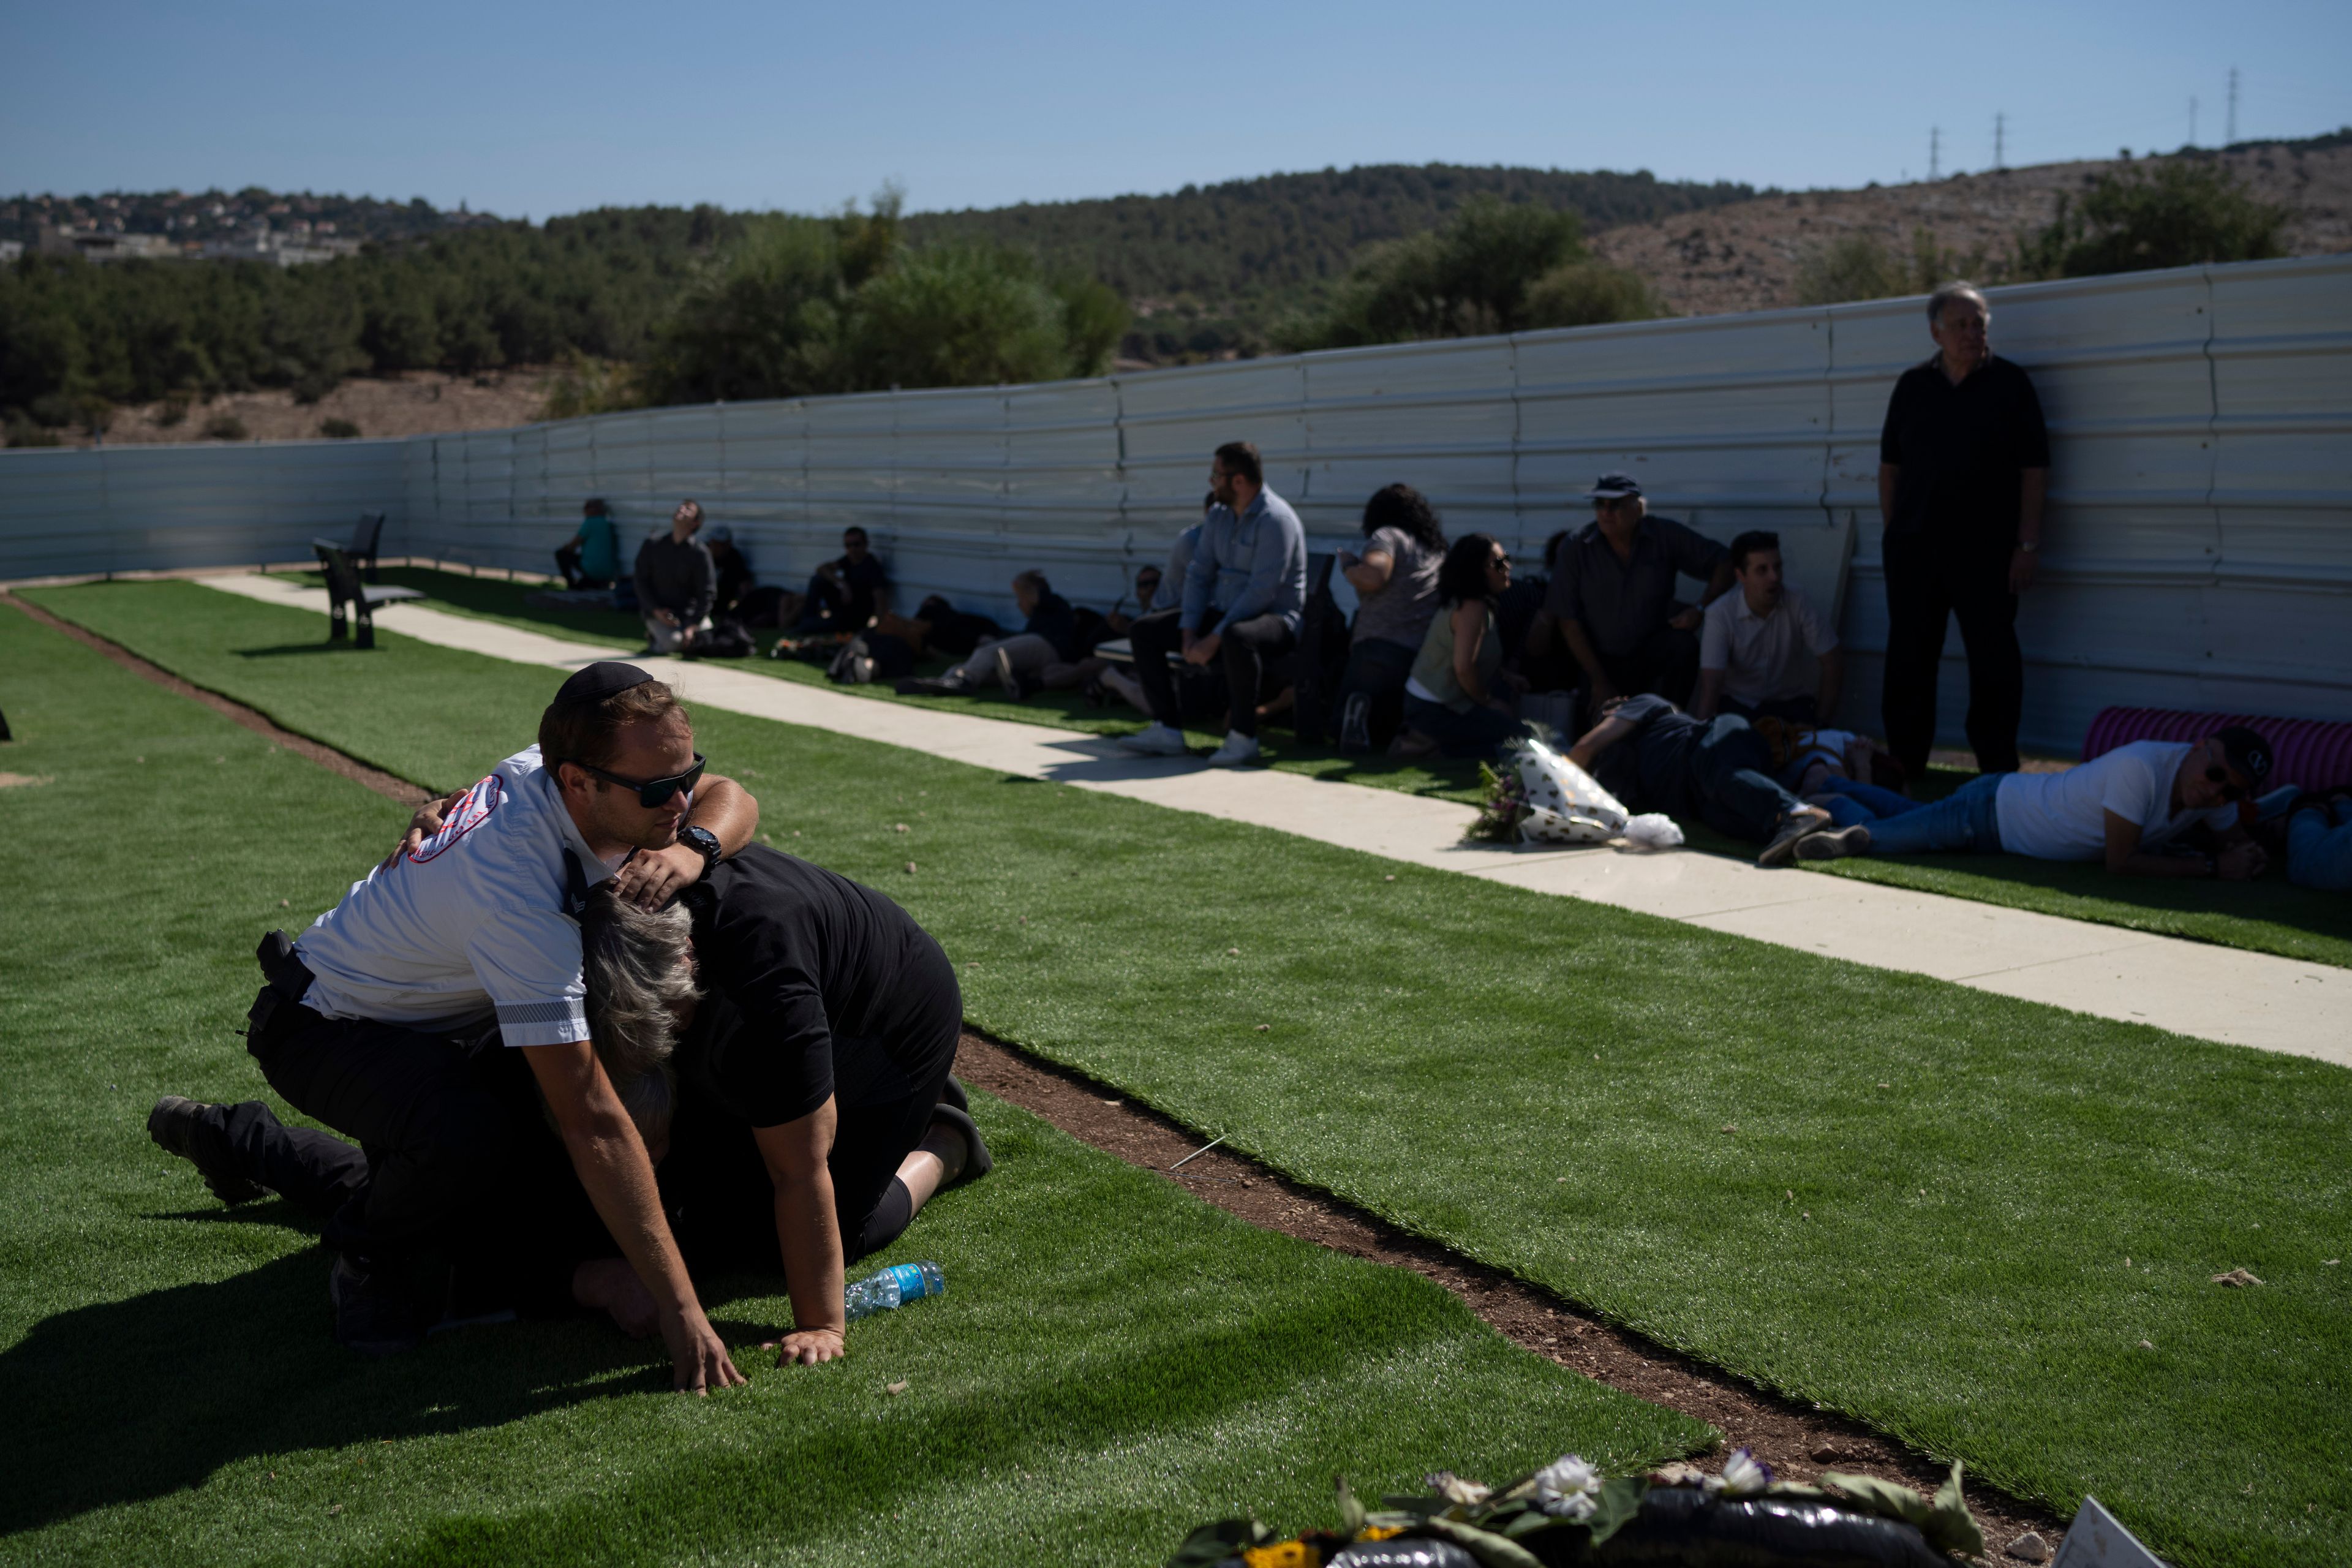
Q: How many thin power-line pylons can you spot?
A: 4